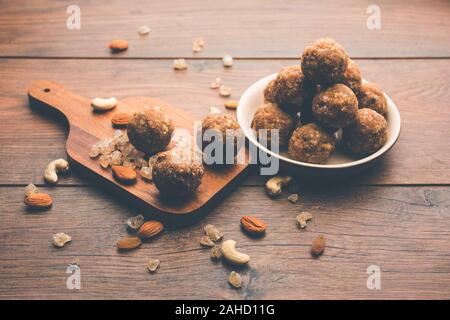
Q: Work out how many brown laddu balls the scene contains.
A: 12